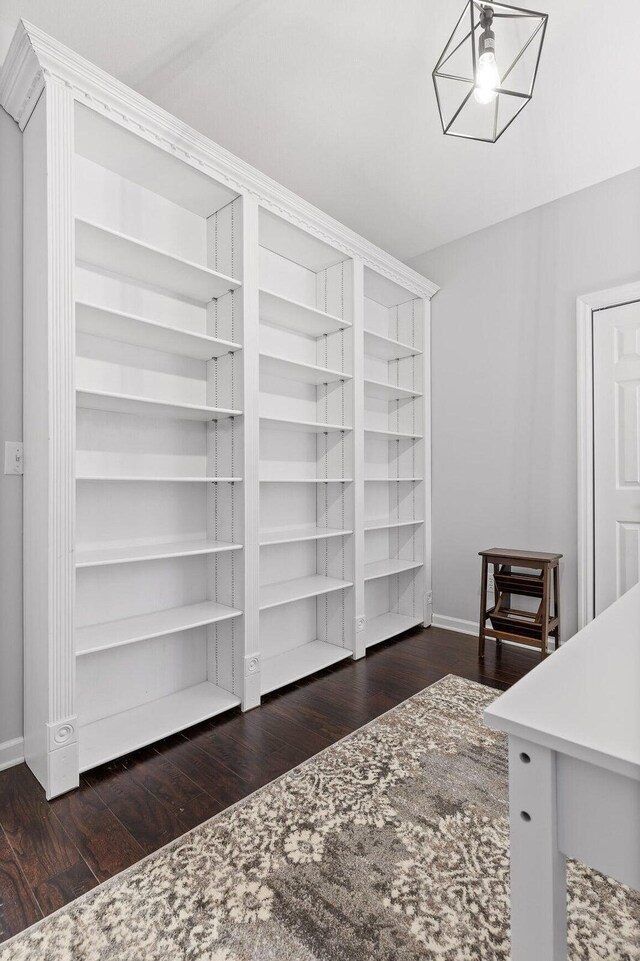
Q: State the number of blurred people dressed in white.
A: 0